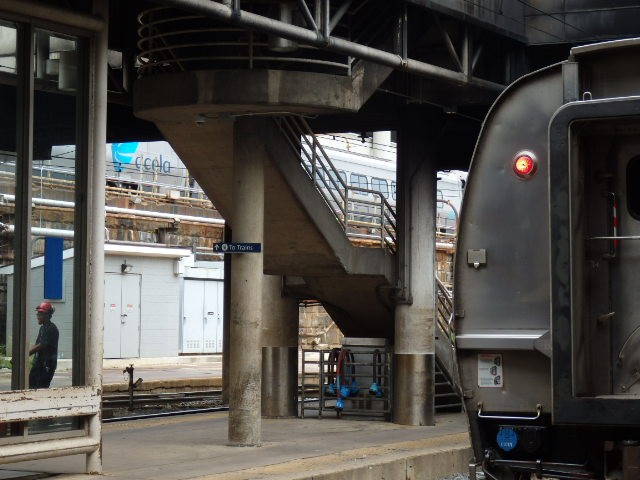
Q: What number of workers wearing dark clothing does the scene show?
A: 1